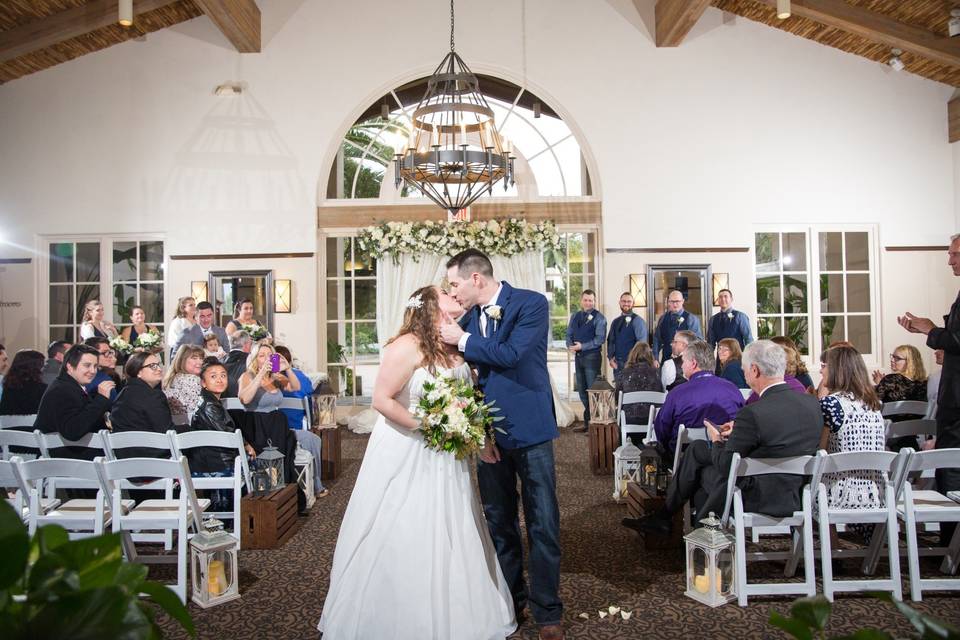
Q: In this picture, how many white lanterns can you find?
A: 4